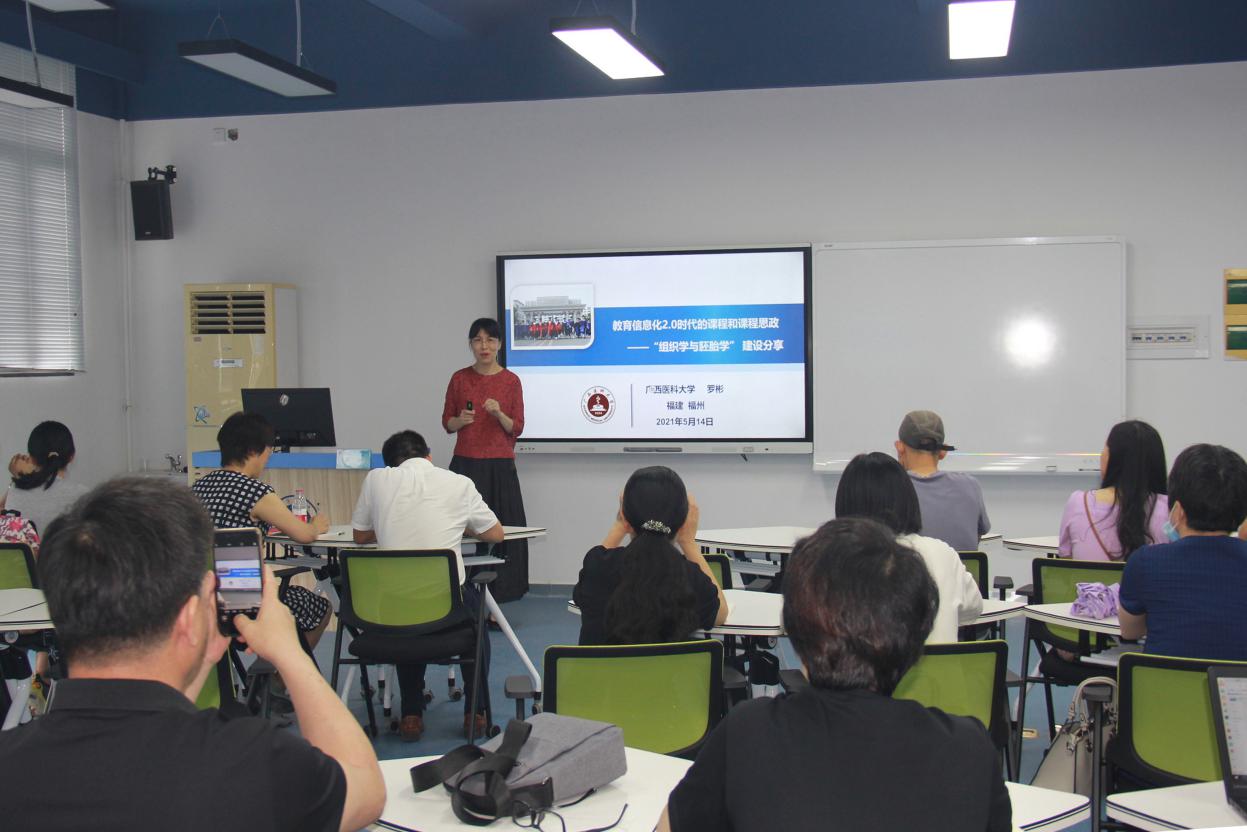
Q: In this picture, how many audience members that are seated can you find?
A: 10